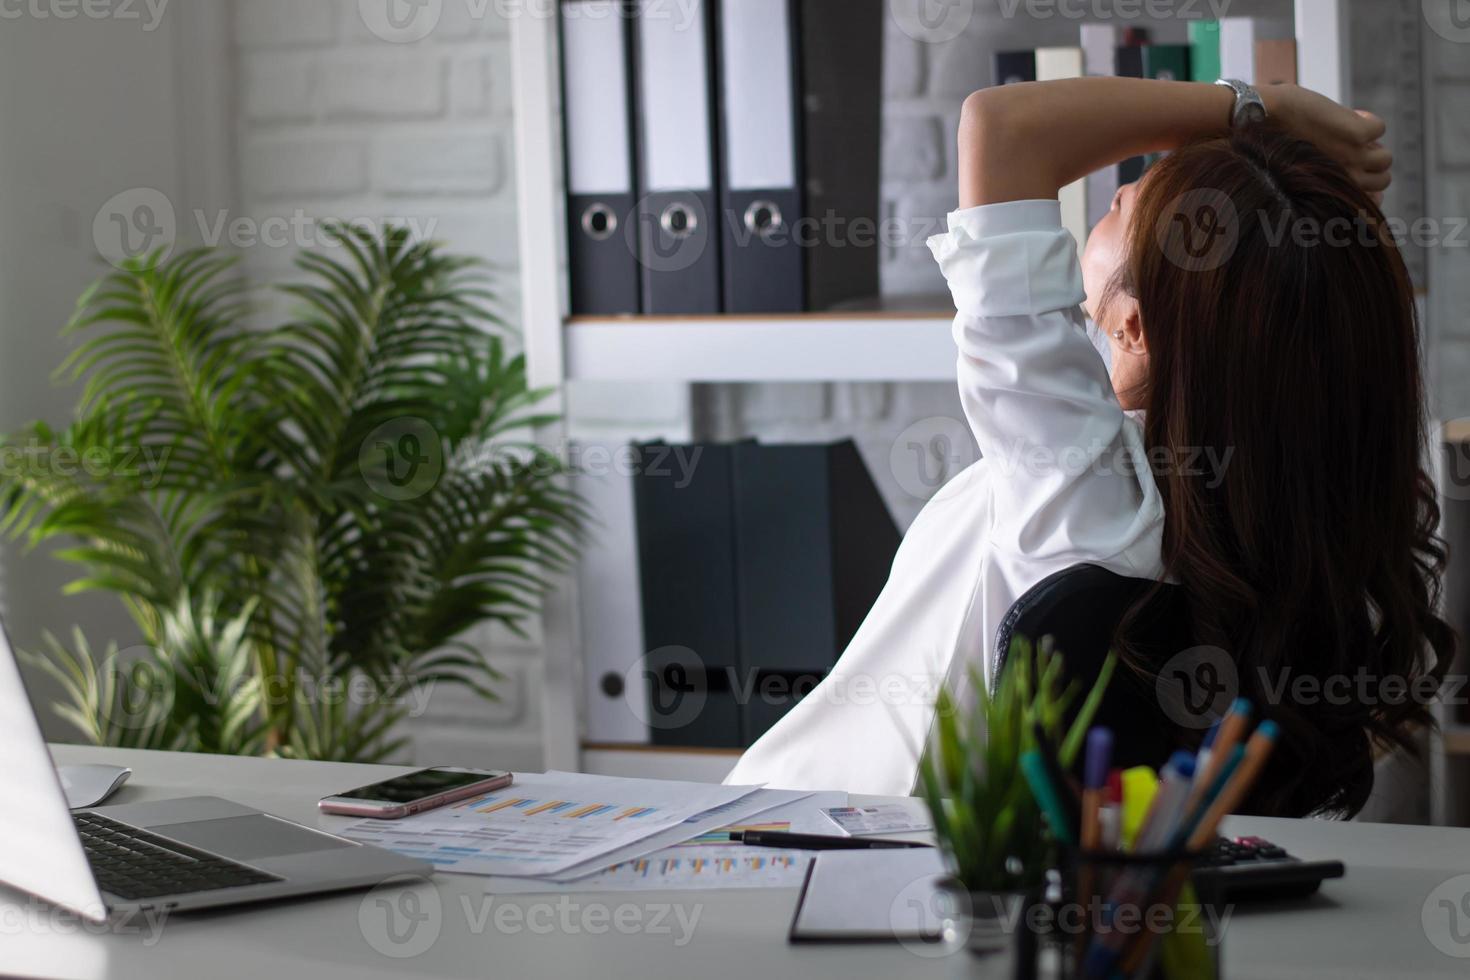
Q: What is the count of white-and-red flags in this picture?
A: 0